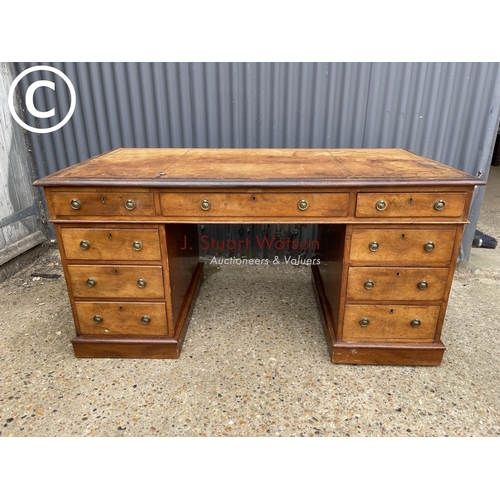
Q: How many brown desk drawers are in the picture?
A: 9